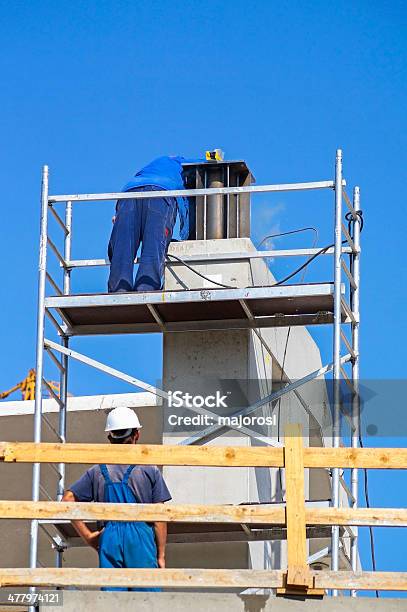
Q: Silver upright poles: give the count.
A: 4